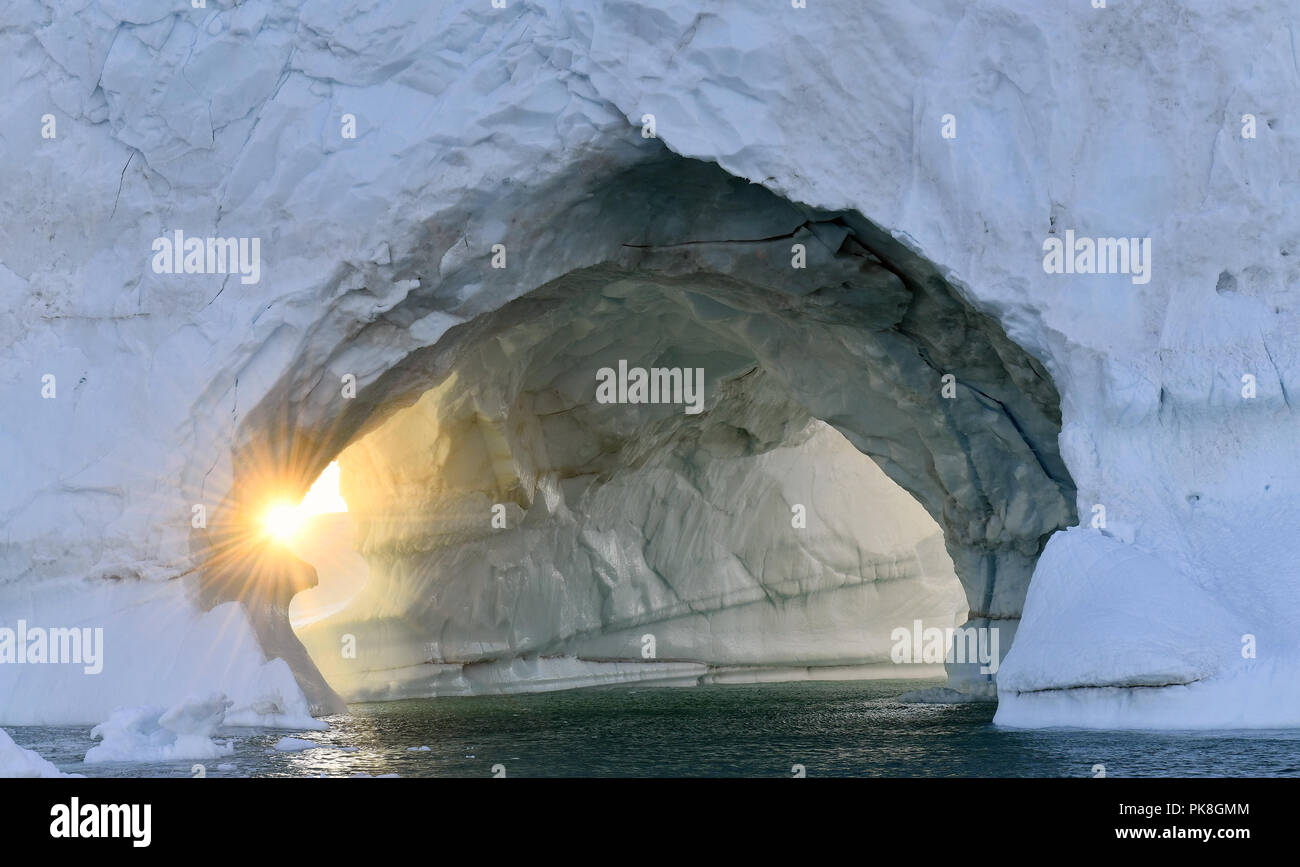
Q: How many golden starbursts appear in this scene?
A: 1